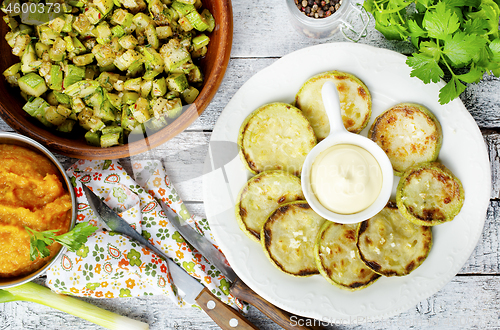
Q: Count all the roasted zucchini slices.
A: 8